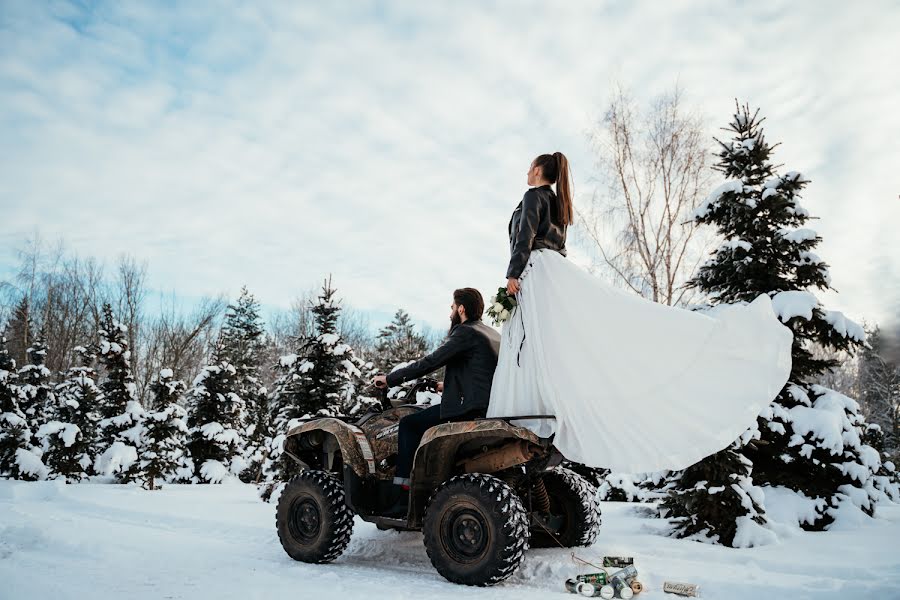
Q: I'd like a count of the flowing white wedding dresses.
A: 1